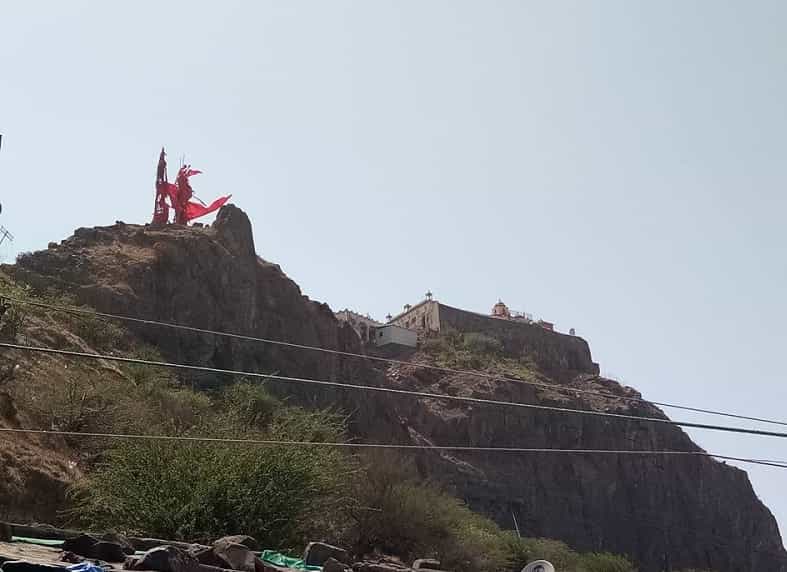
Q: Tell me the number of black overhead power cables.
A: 3